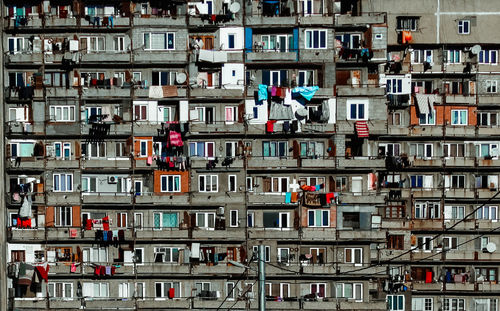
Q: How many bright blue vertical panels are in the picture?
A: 2